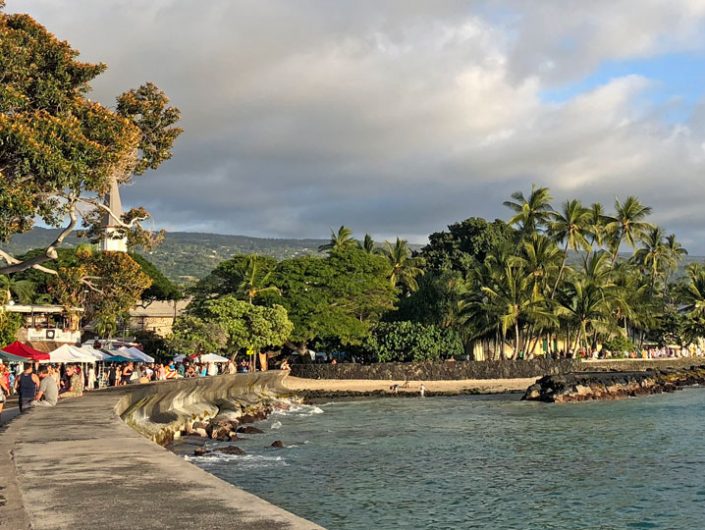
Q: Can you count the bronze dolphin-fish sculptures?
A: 0